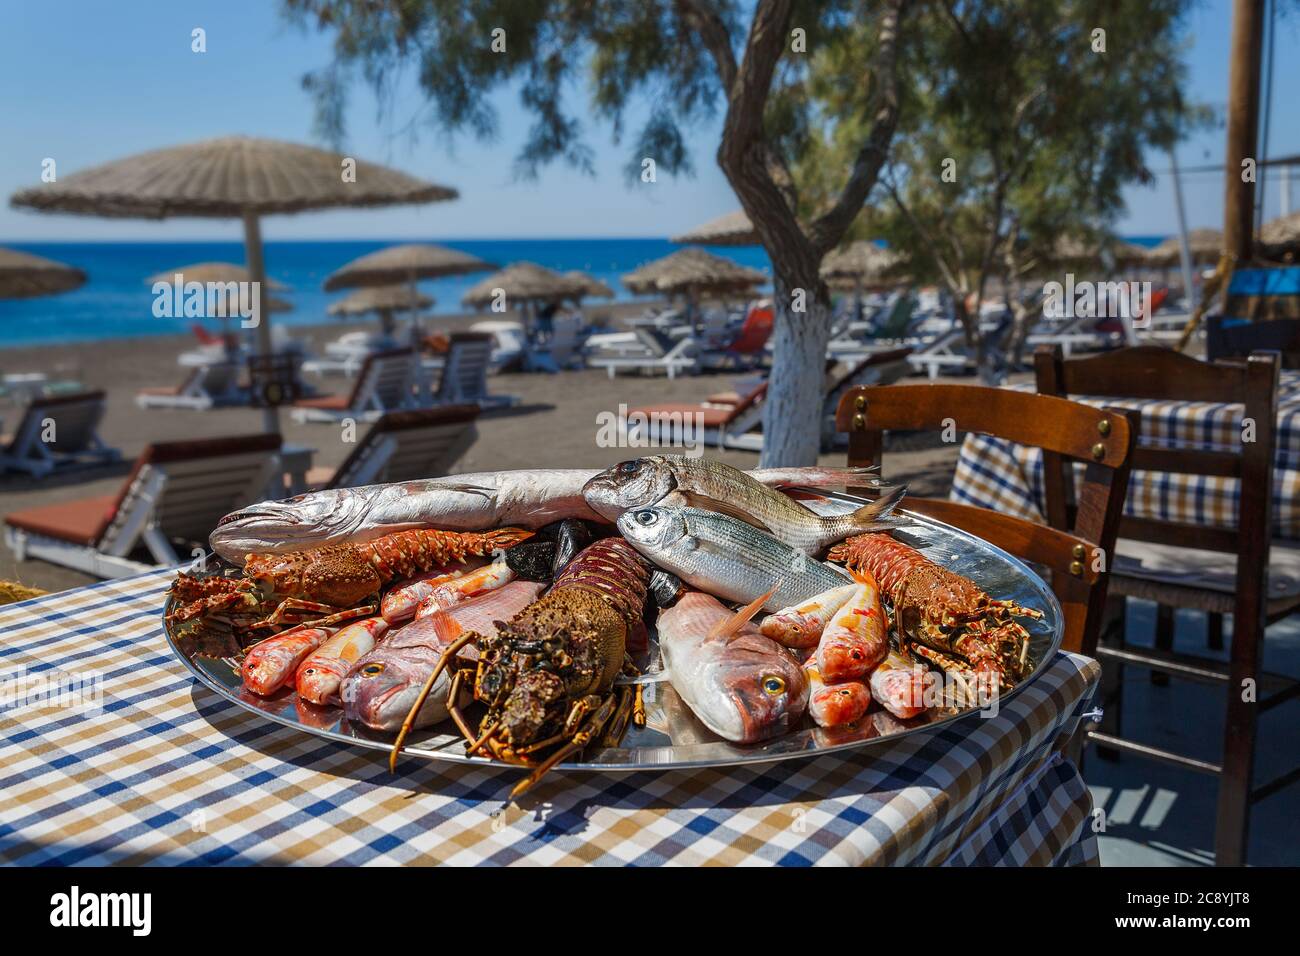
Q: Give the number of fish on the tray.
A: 13